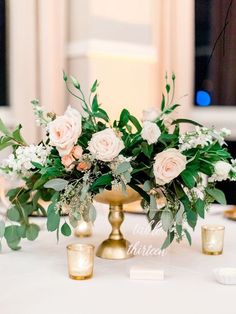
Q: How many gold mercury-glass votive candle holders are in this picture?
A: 3